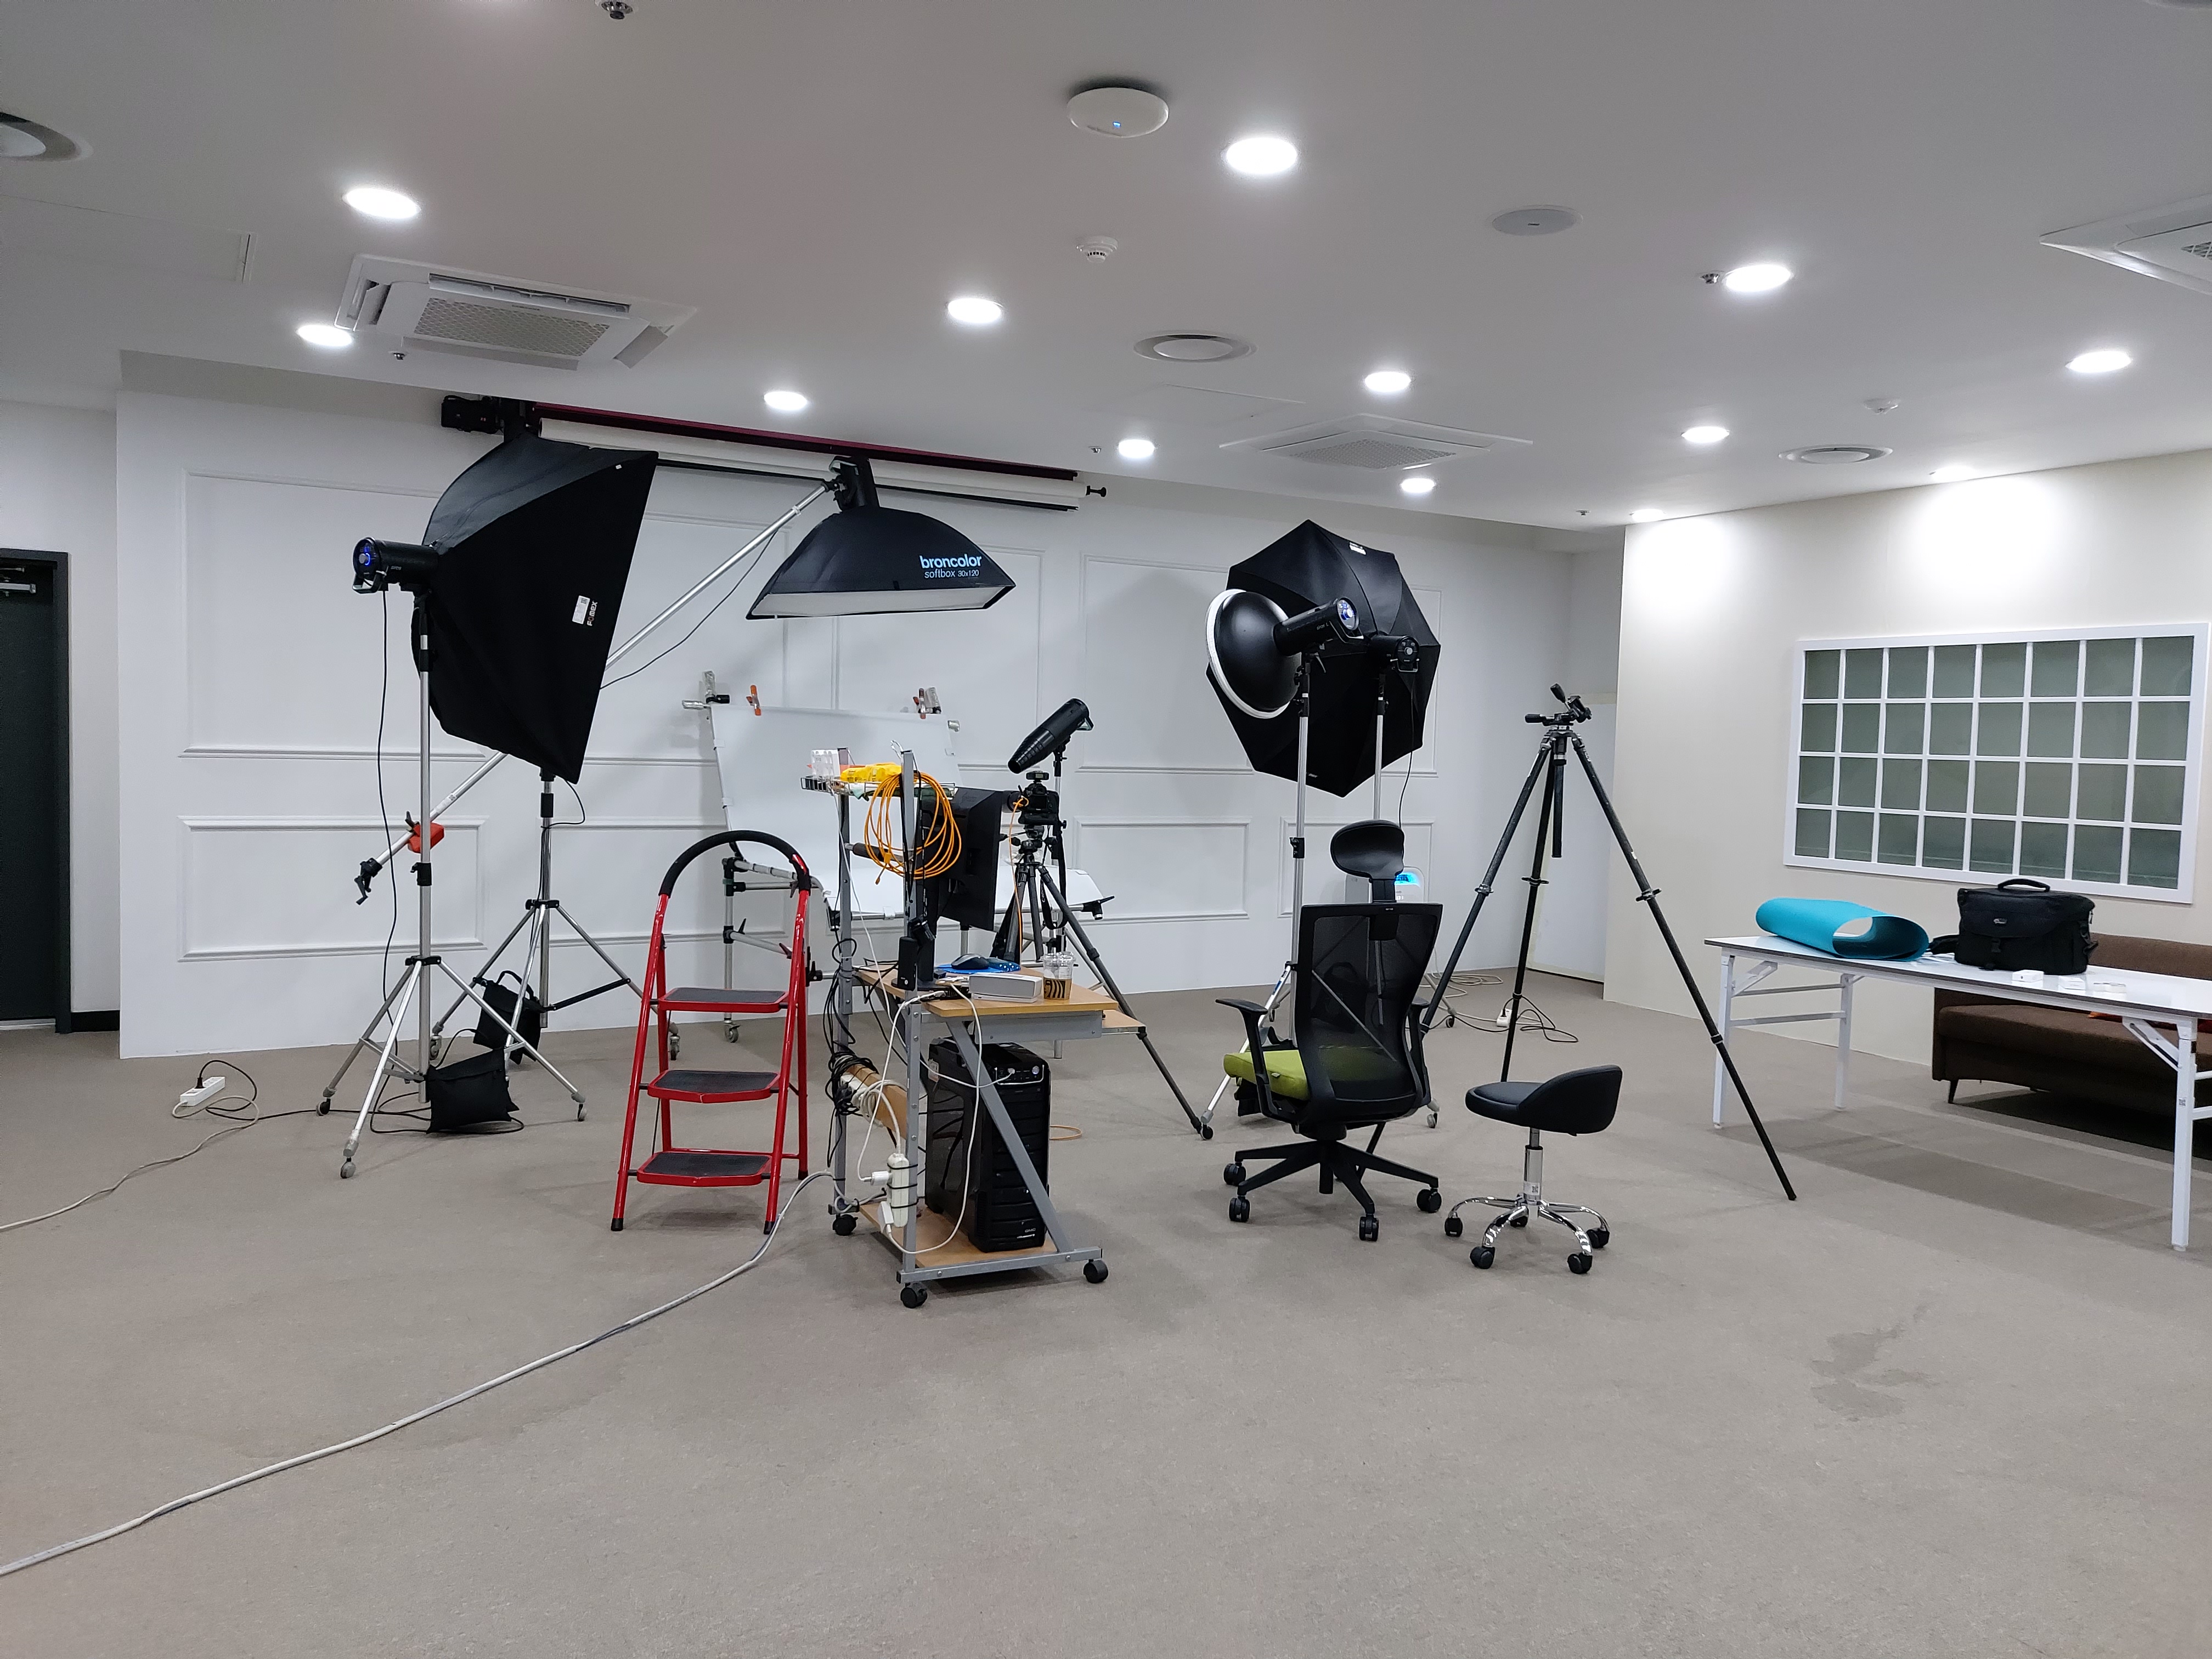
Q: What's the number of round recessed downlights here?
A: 13